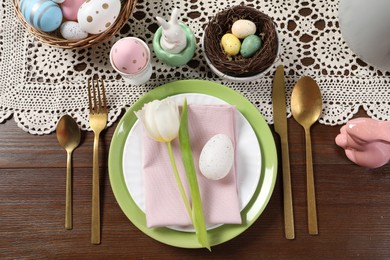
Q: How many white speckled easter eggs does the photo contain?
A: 2